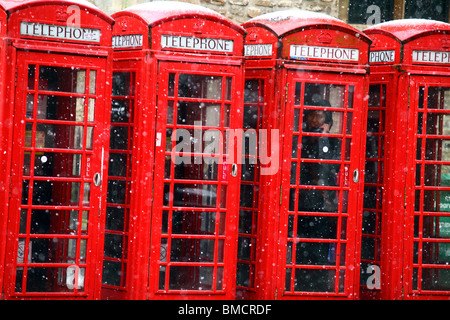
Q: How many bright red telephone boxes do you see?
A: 4